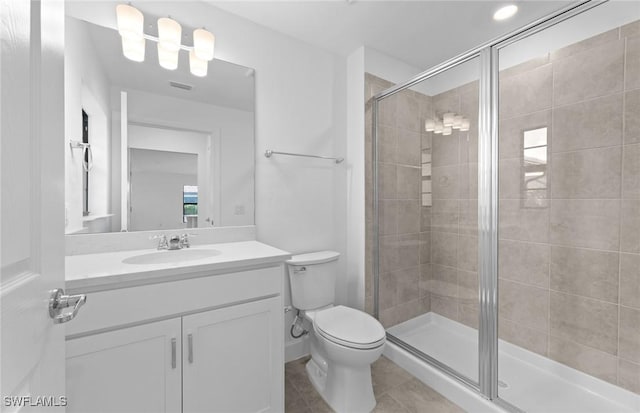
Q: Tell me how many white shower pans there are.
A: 1